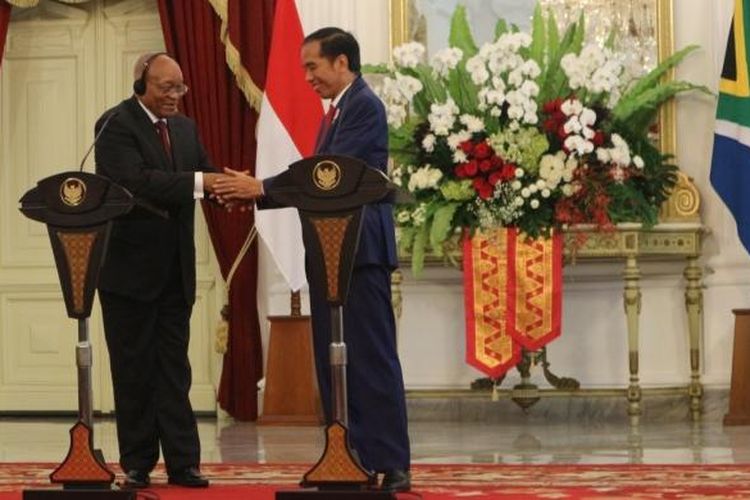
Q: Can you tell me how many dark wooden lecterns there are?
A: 2